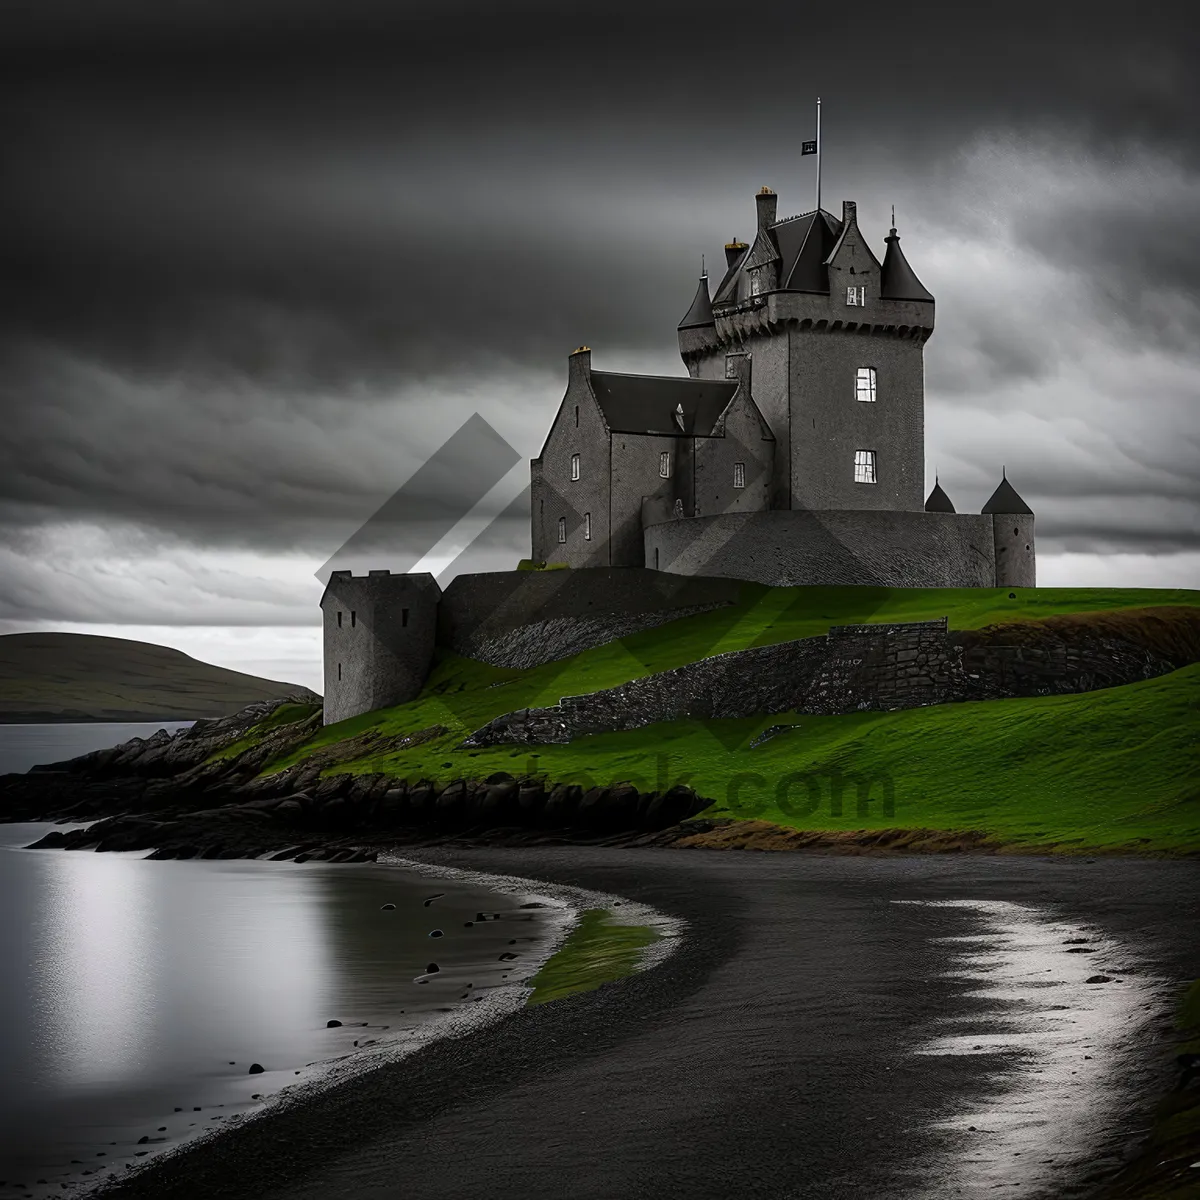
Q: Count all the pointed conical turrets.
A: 4